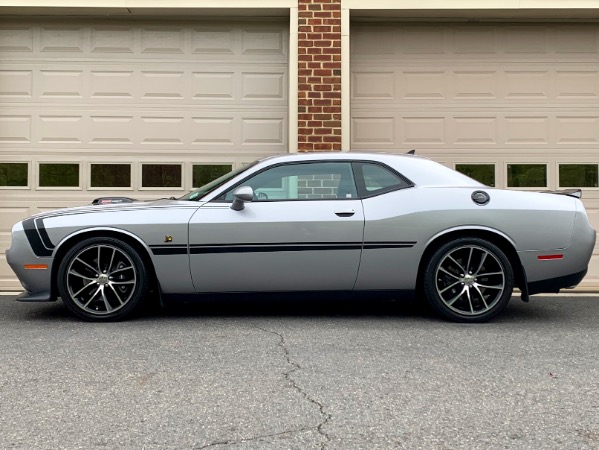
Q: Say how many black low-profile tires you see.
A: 2